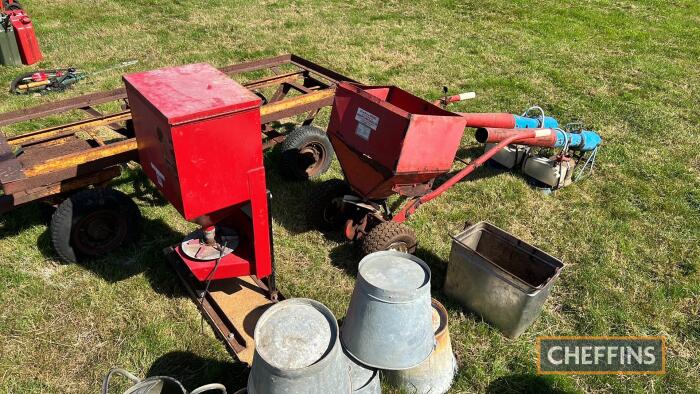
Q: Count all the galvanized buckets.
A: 4